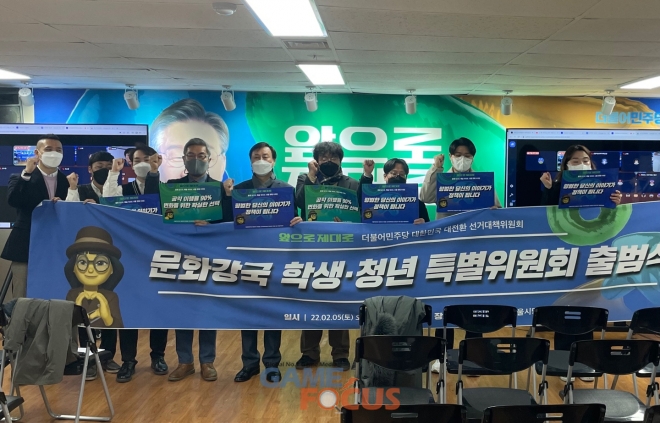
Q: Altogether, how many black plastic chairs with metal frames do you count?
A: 13